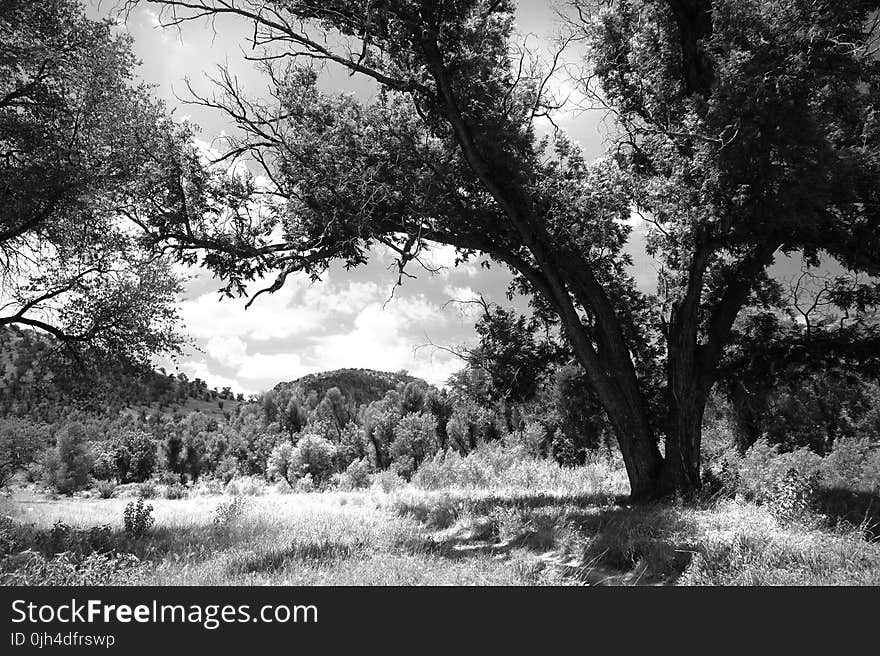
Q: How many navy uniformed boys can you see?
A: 0